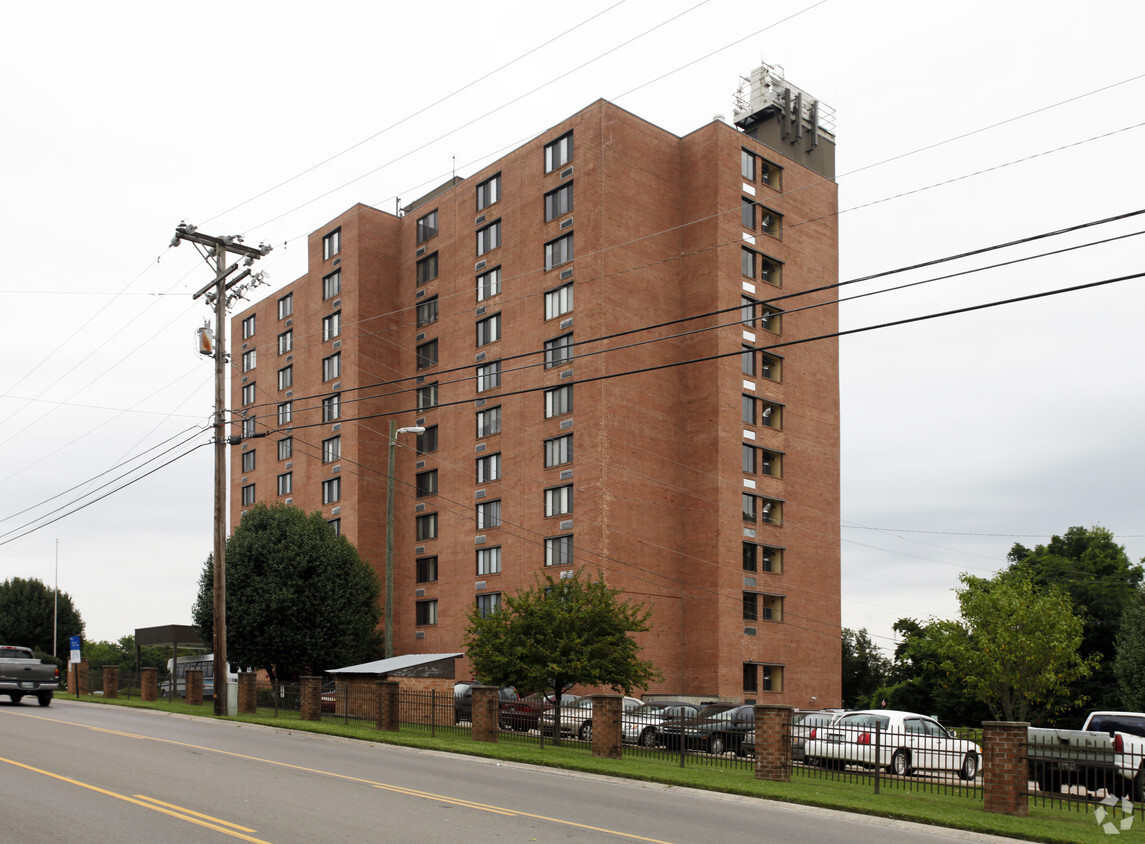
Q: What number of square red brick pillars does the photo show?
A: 11